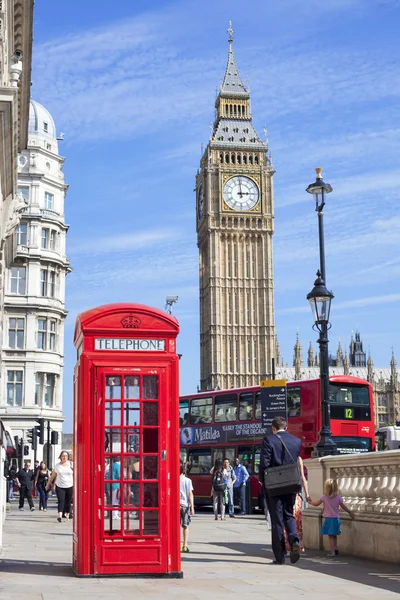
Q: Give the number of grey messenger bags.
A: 1